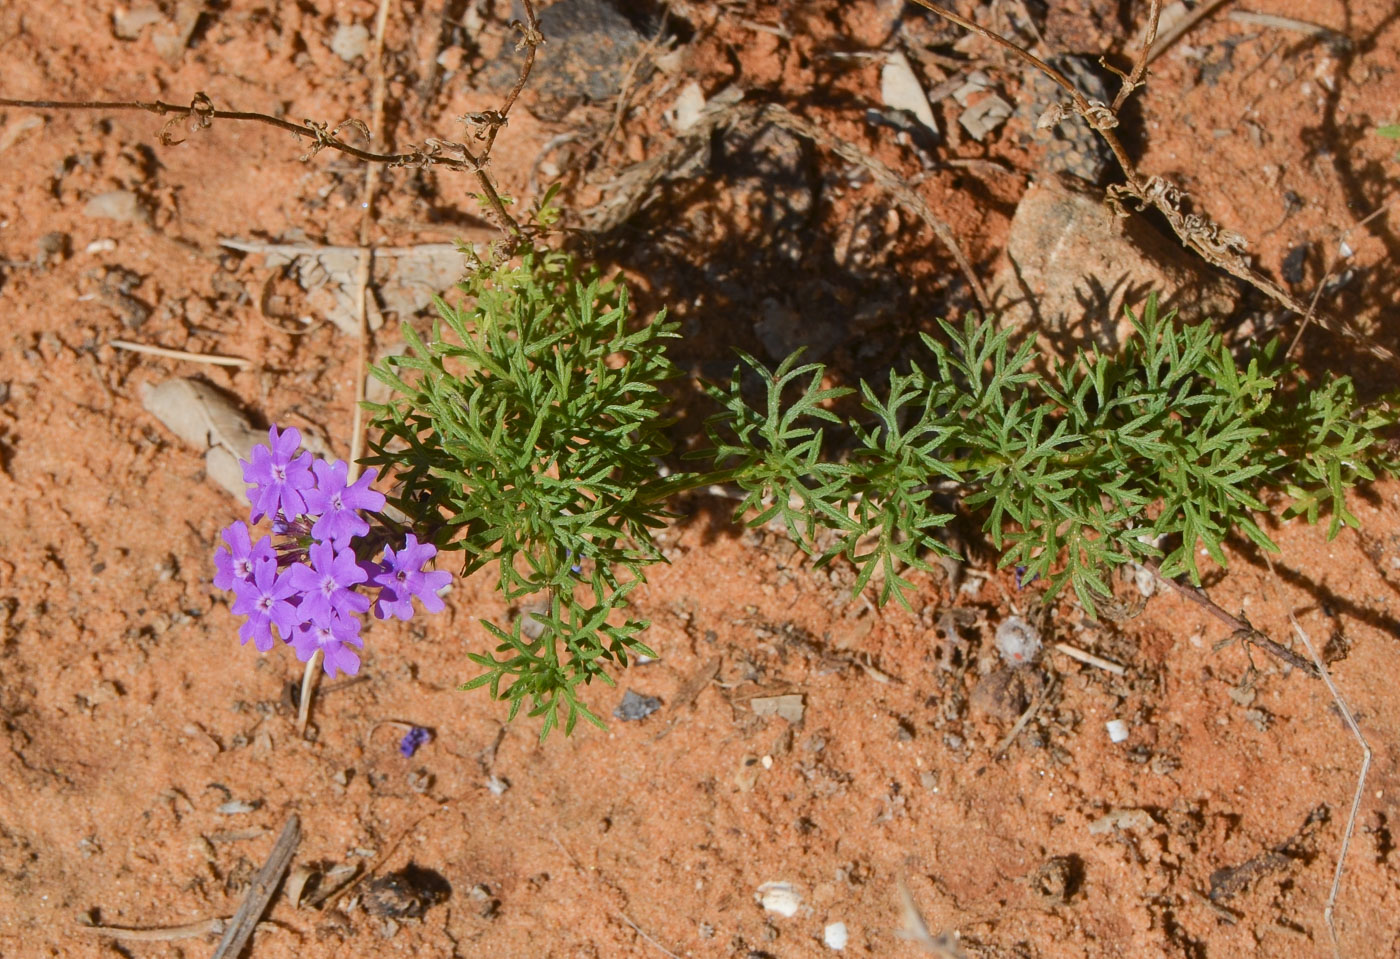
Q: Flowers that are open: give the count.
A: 7